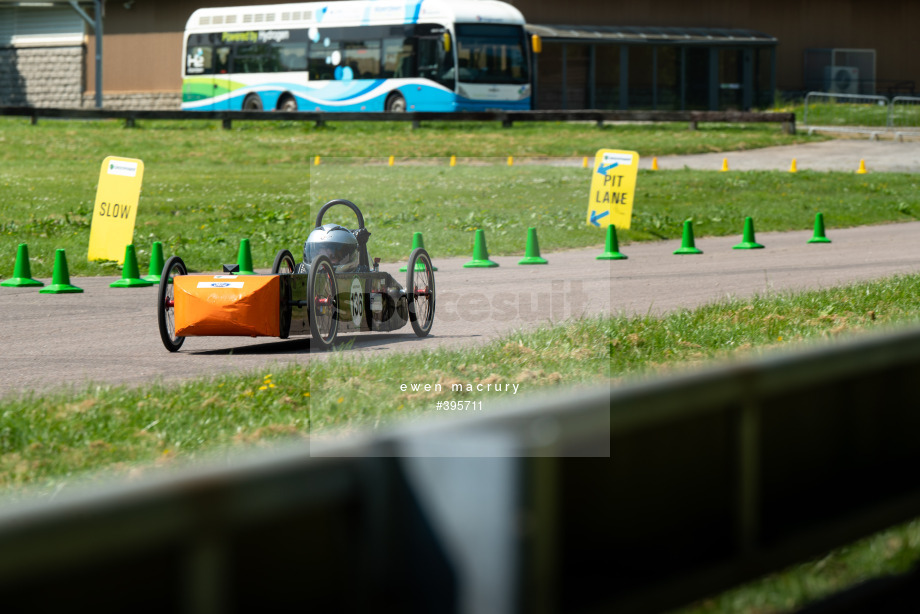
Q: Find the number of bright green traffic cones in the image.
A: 12